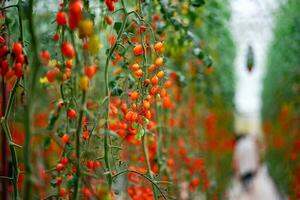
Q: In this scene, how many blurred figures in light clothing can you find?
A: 1